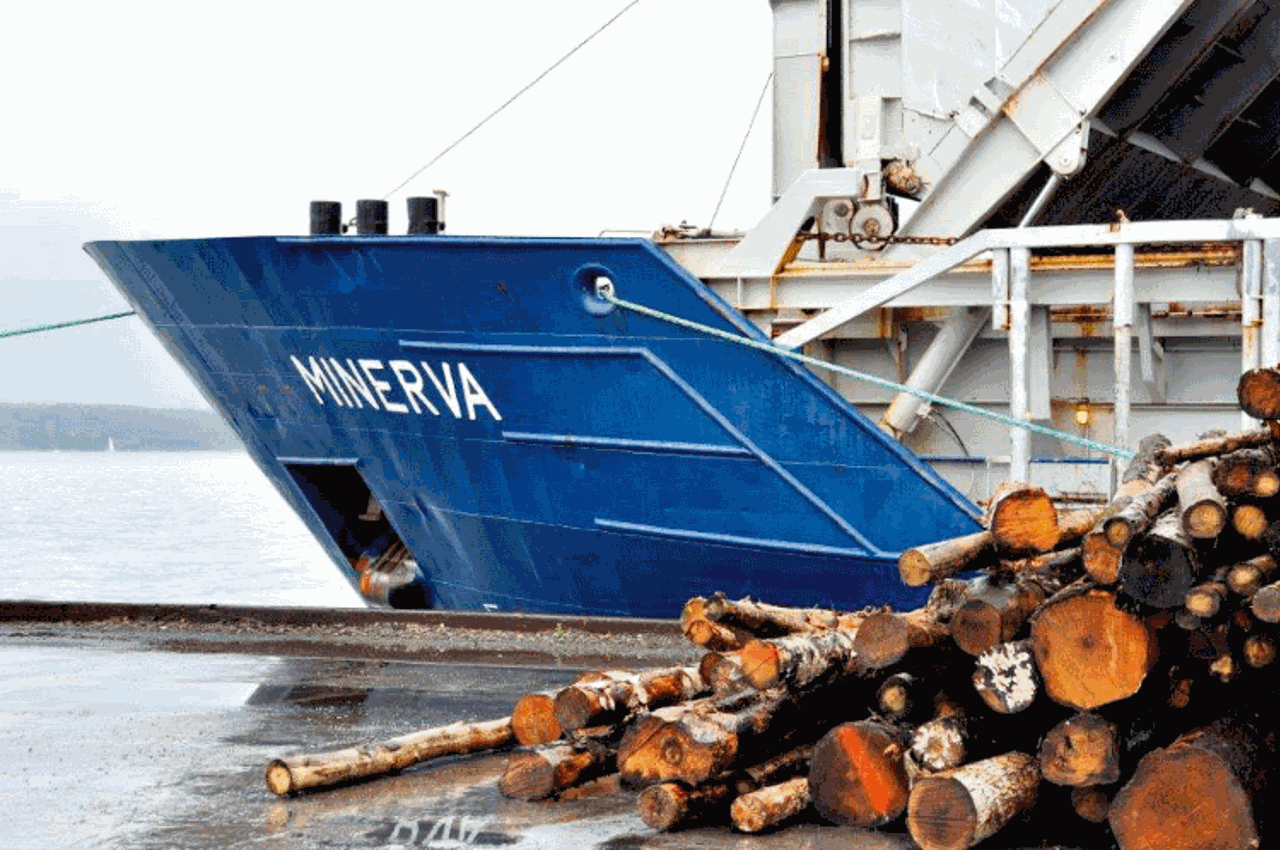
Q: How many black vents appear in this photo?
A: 3